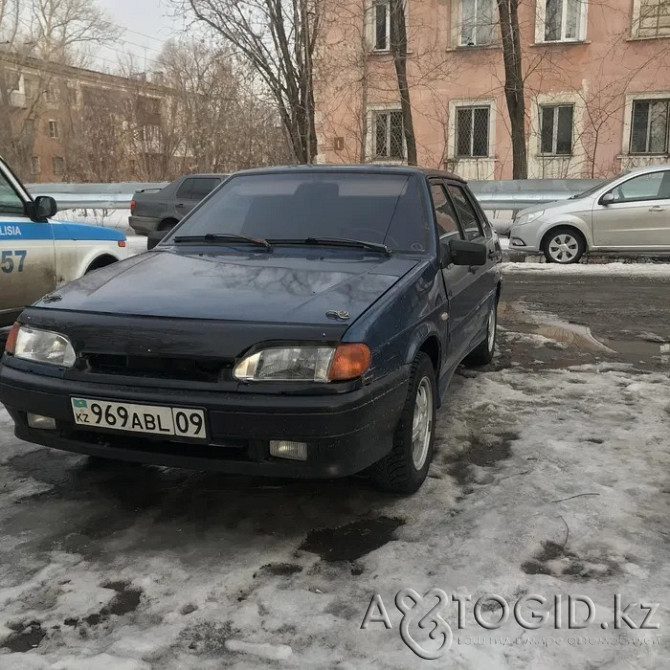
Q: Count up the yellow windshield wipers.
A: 0